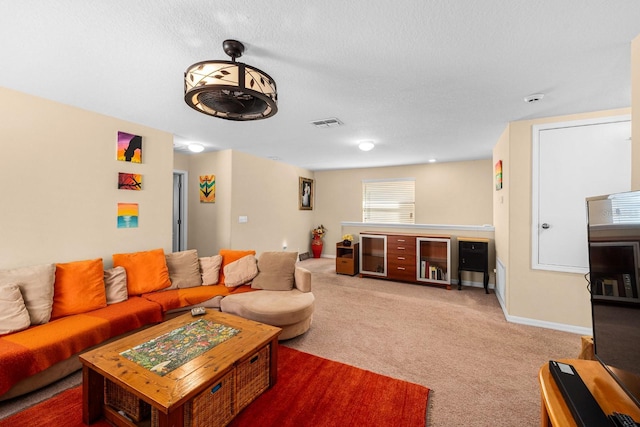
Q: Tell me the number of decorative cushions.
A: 10